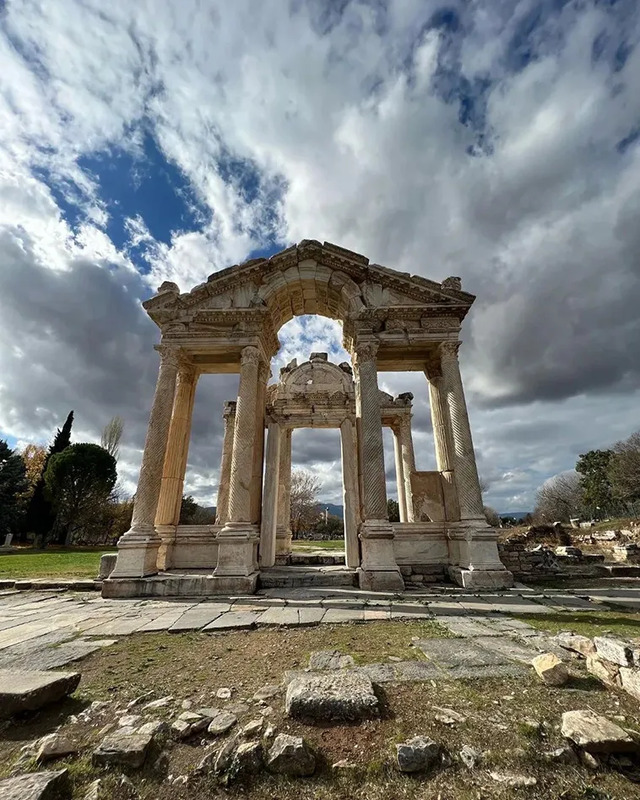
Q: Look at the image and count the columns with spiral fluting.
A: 4